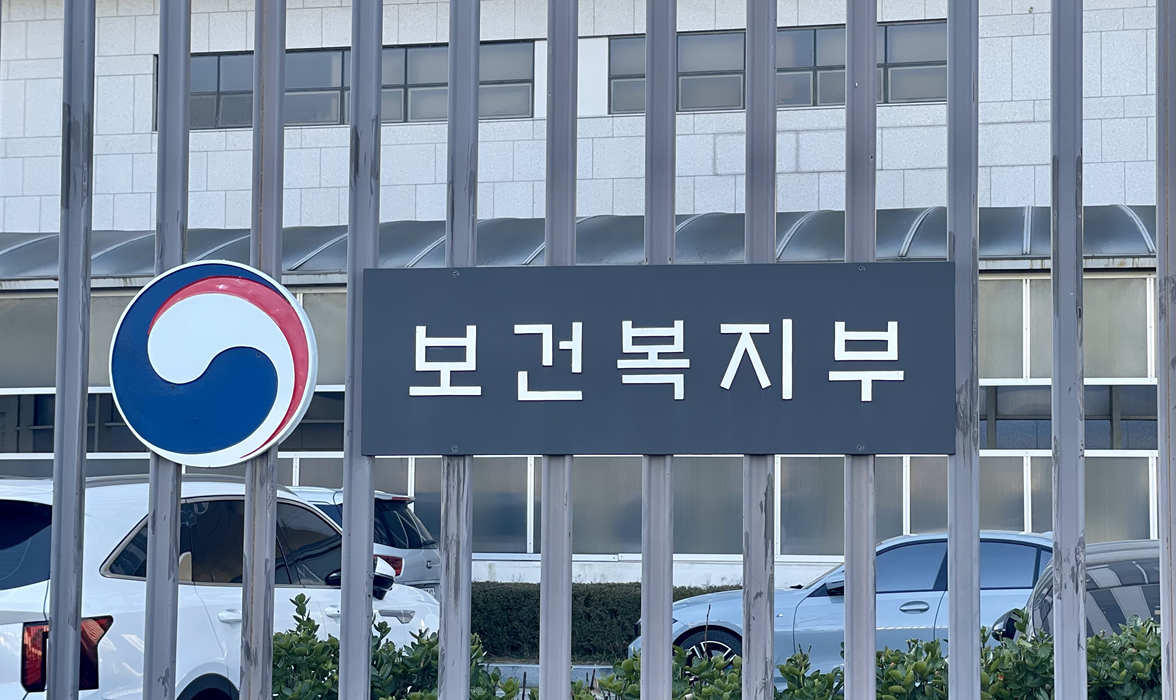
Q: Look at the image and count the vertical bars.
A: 12